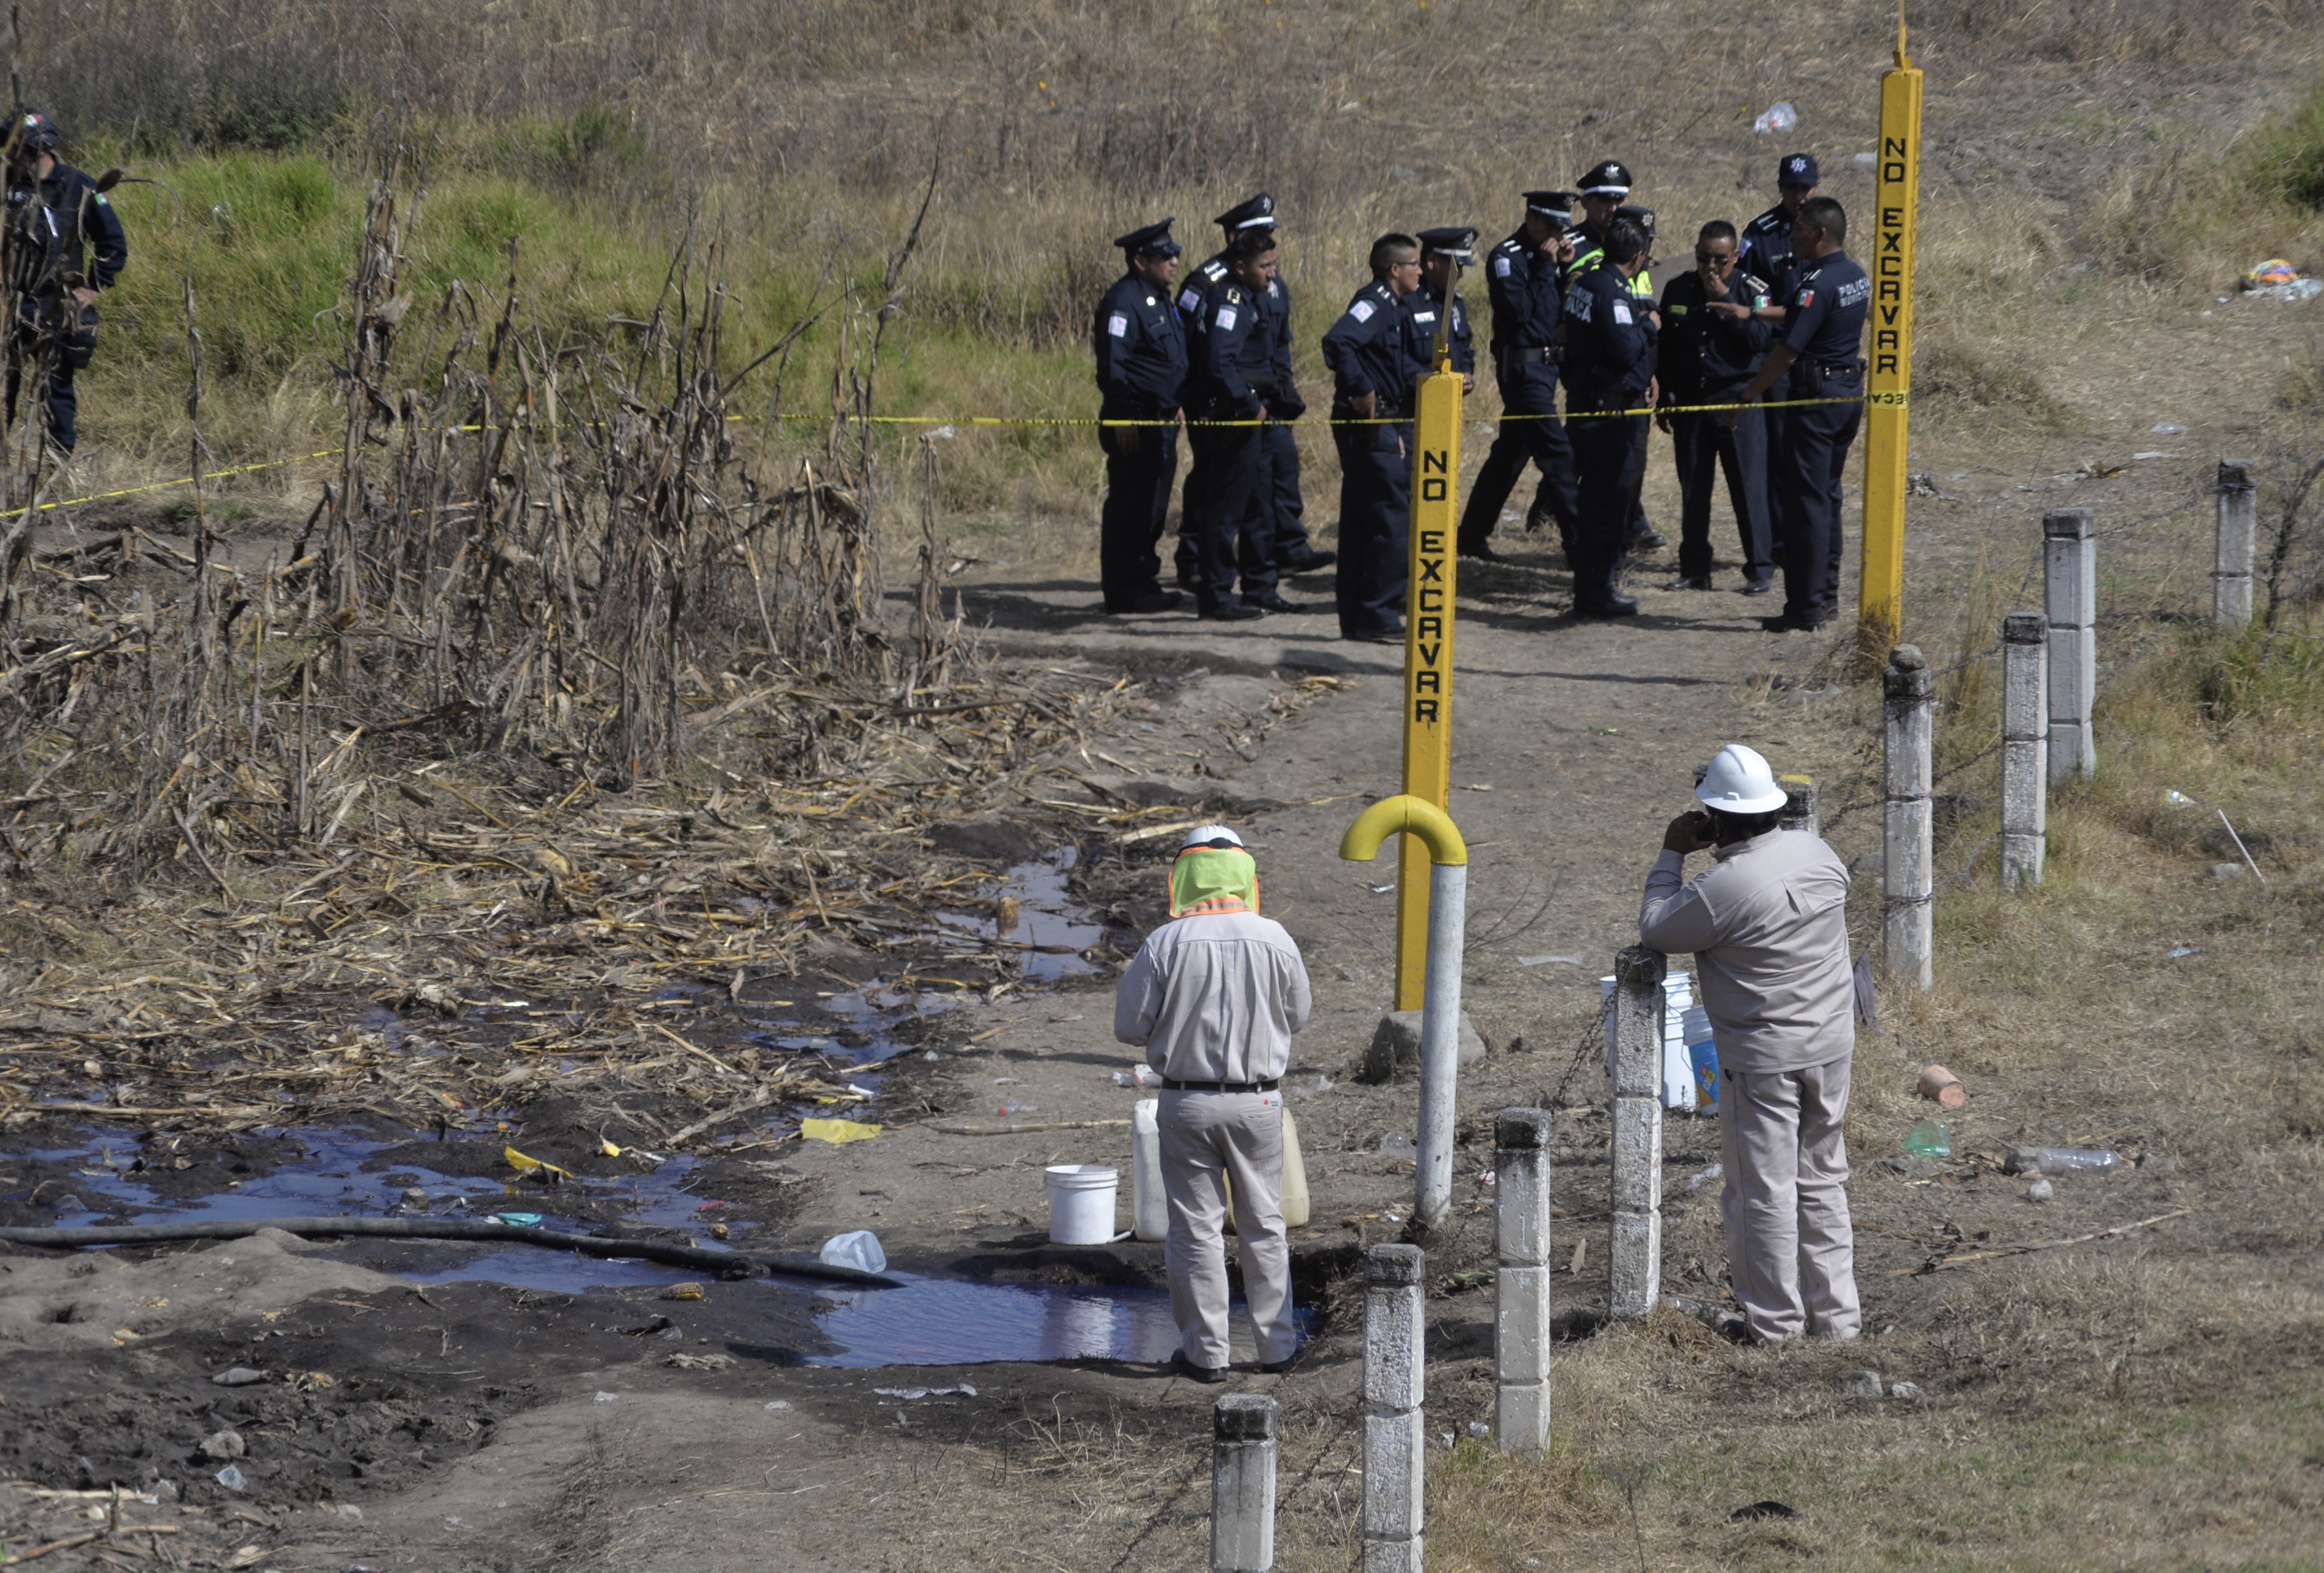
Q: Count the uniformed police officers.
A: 13